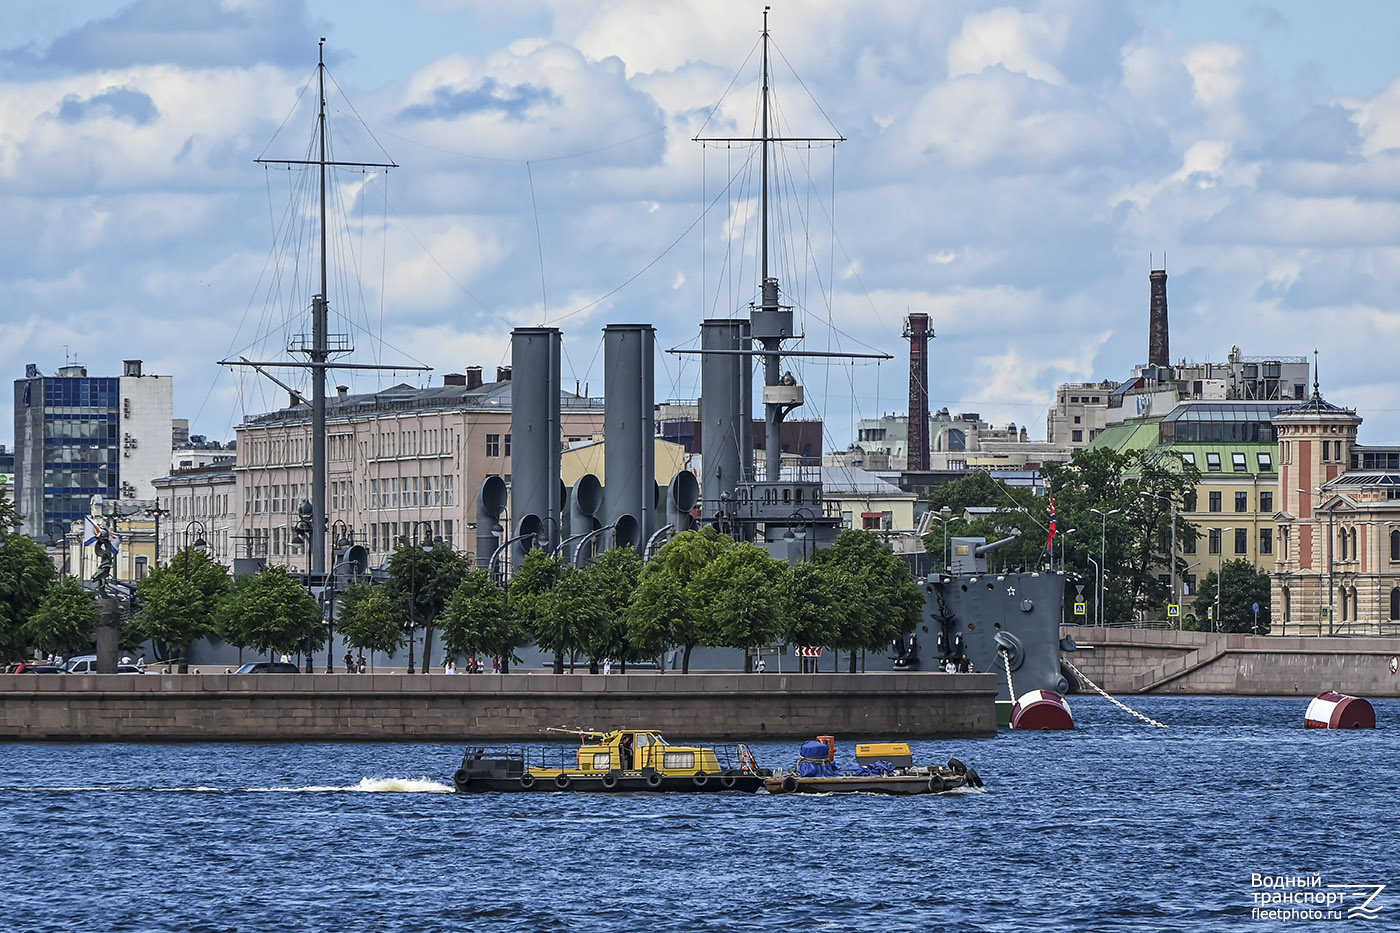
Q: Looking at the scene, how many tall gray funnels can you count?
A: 3